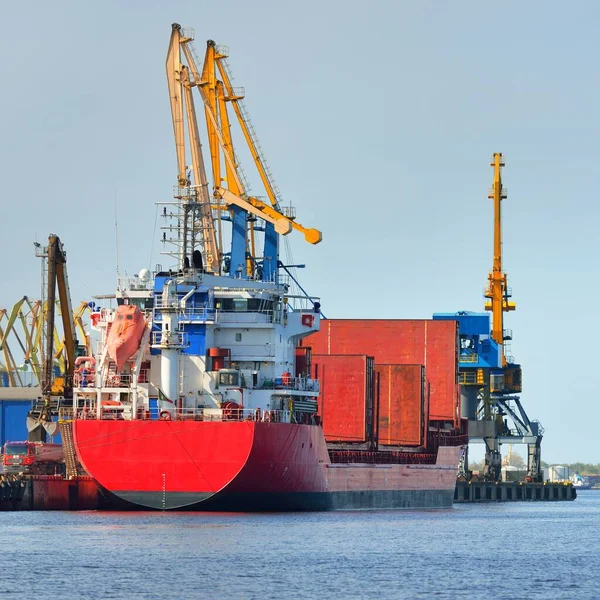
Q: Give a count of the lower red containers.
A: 2